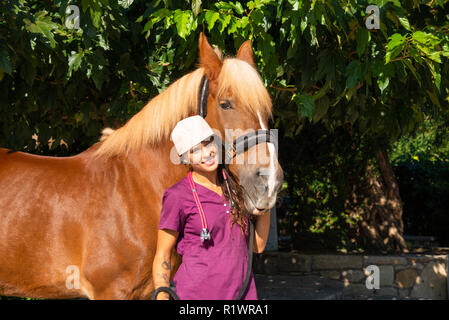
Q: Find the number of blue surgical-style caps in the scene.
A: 0